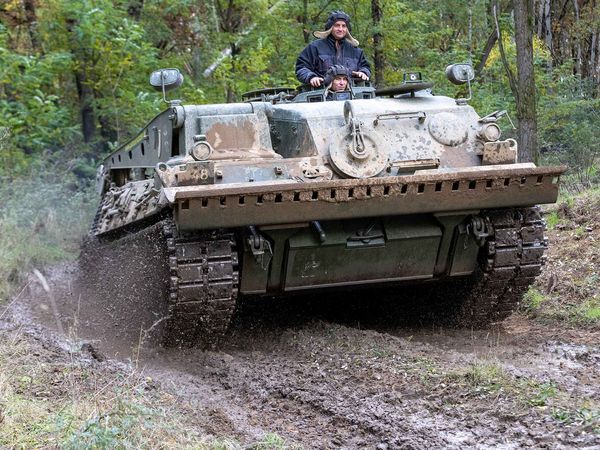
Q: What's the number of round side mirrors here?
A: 2